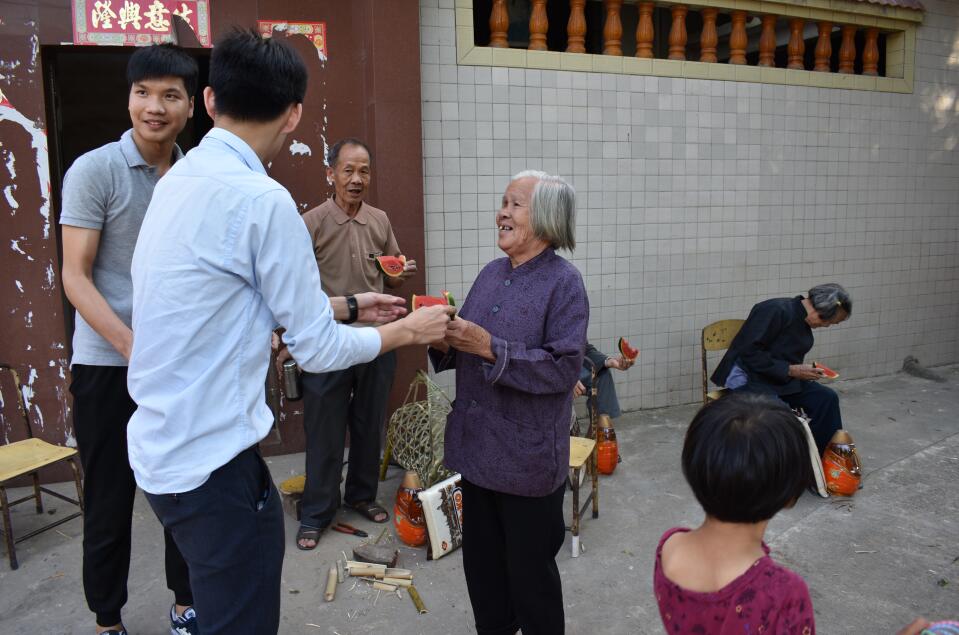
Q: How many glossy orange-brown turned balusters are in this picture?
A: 13